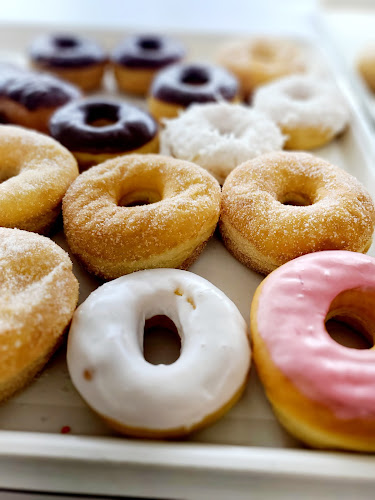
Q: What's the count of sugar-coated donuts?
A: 4